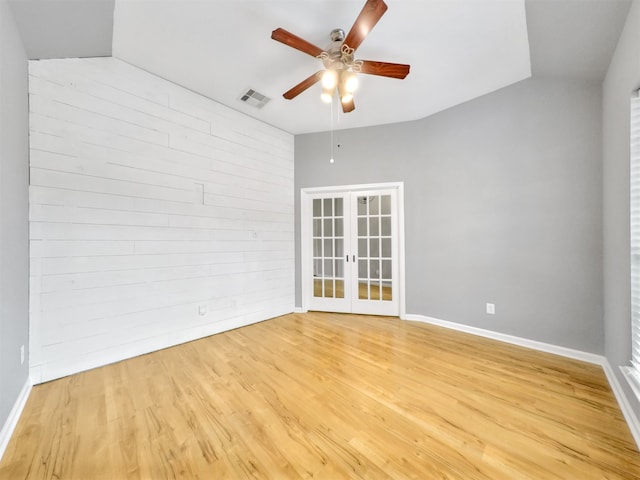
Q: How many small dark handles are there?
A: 2